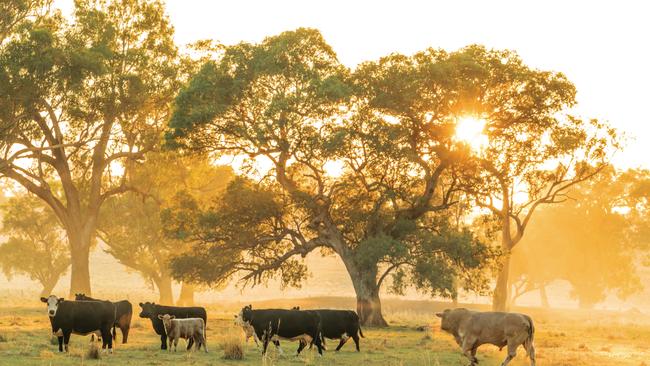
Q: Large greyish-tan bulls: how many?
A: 1